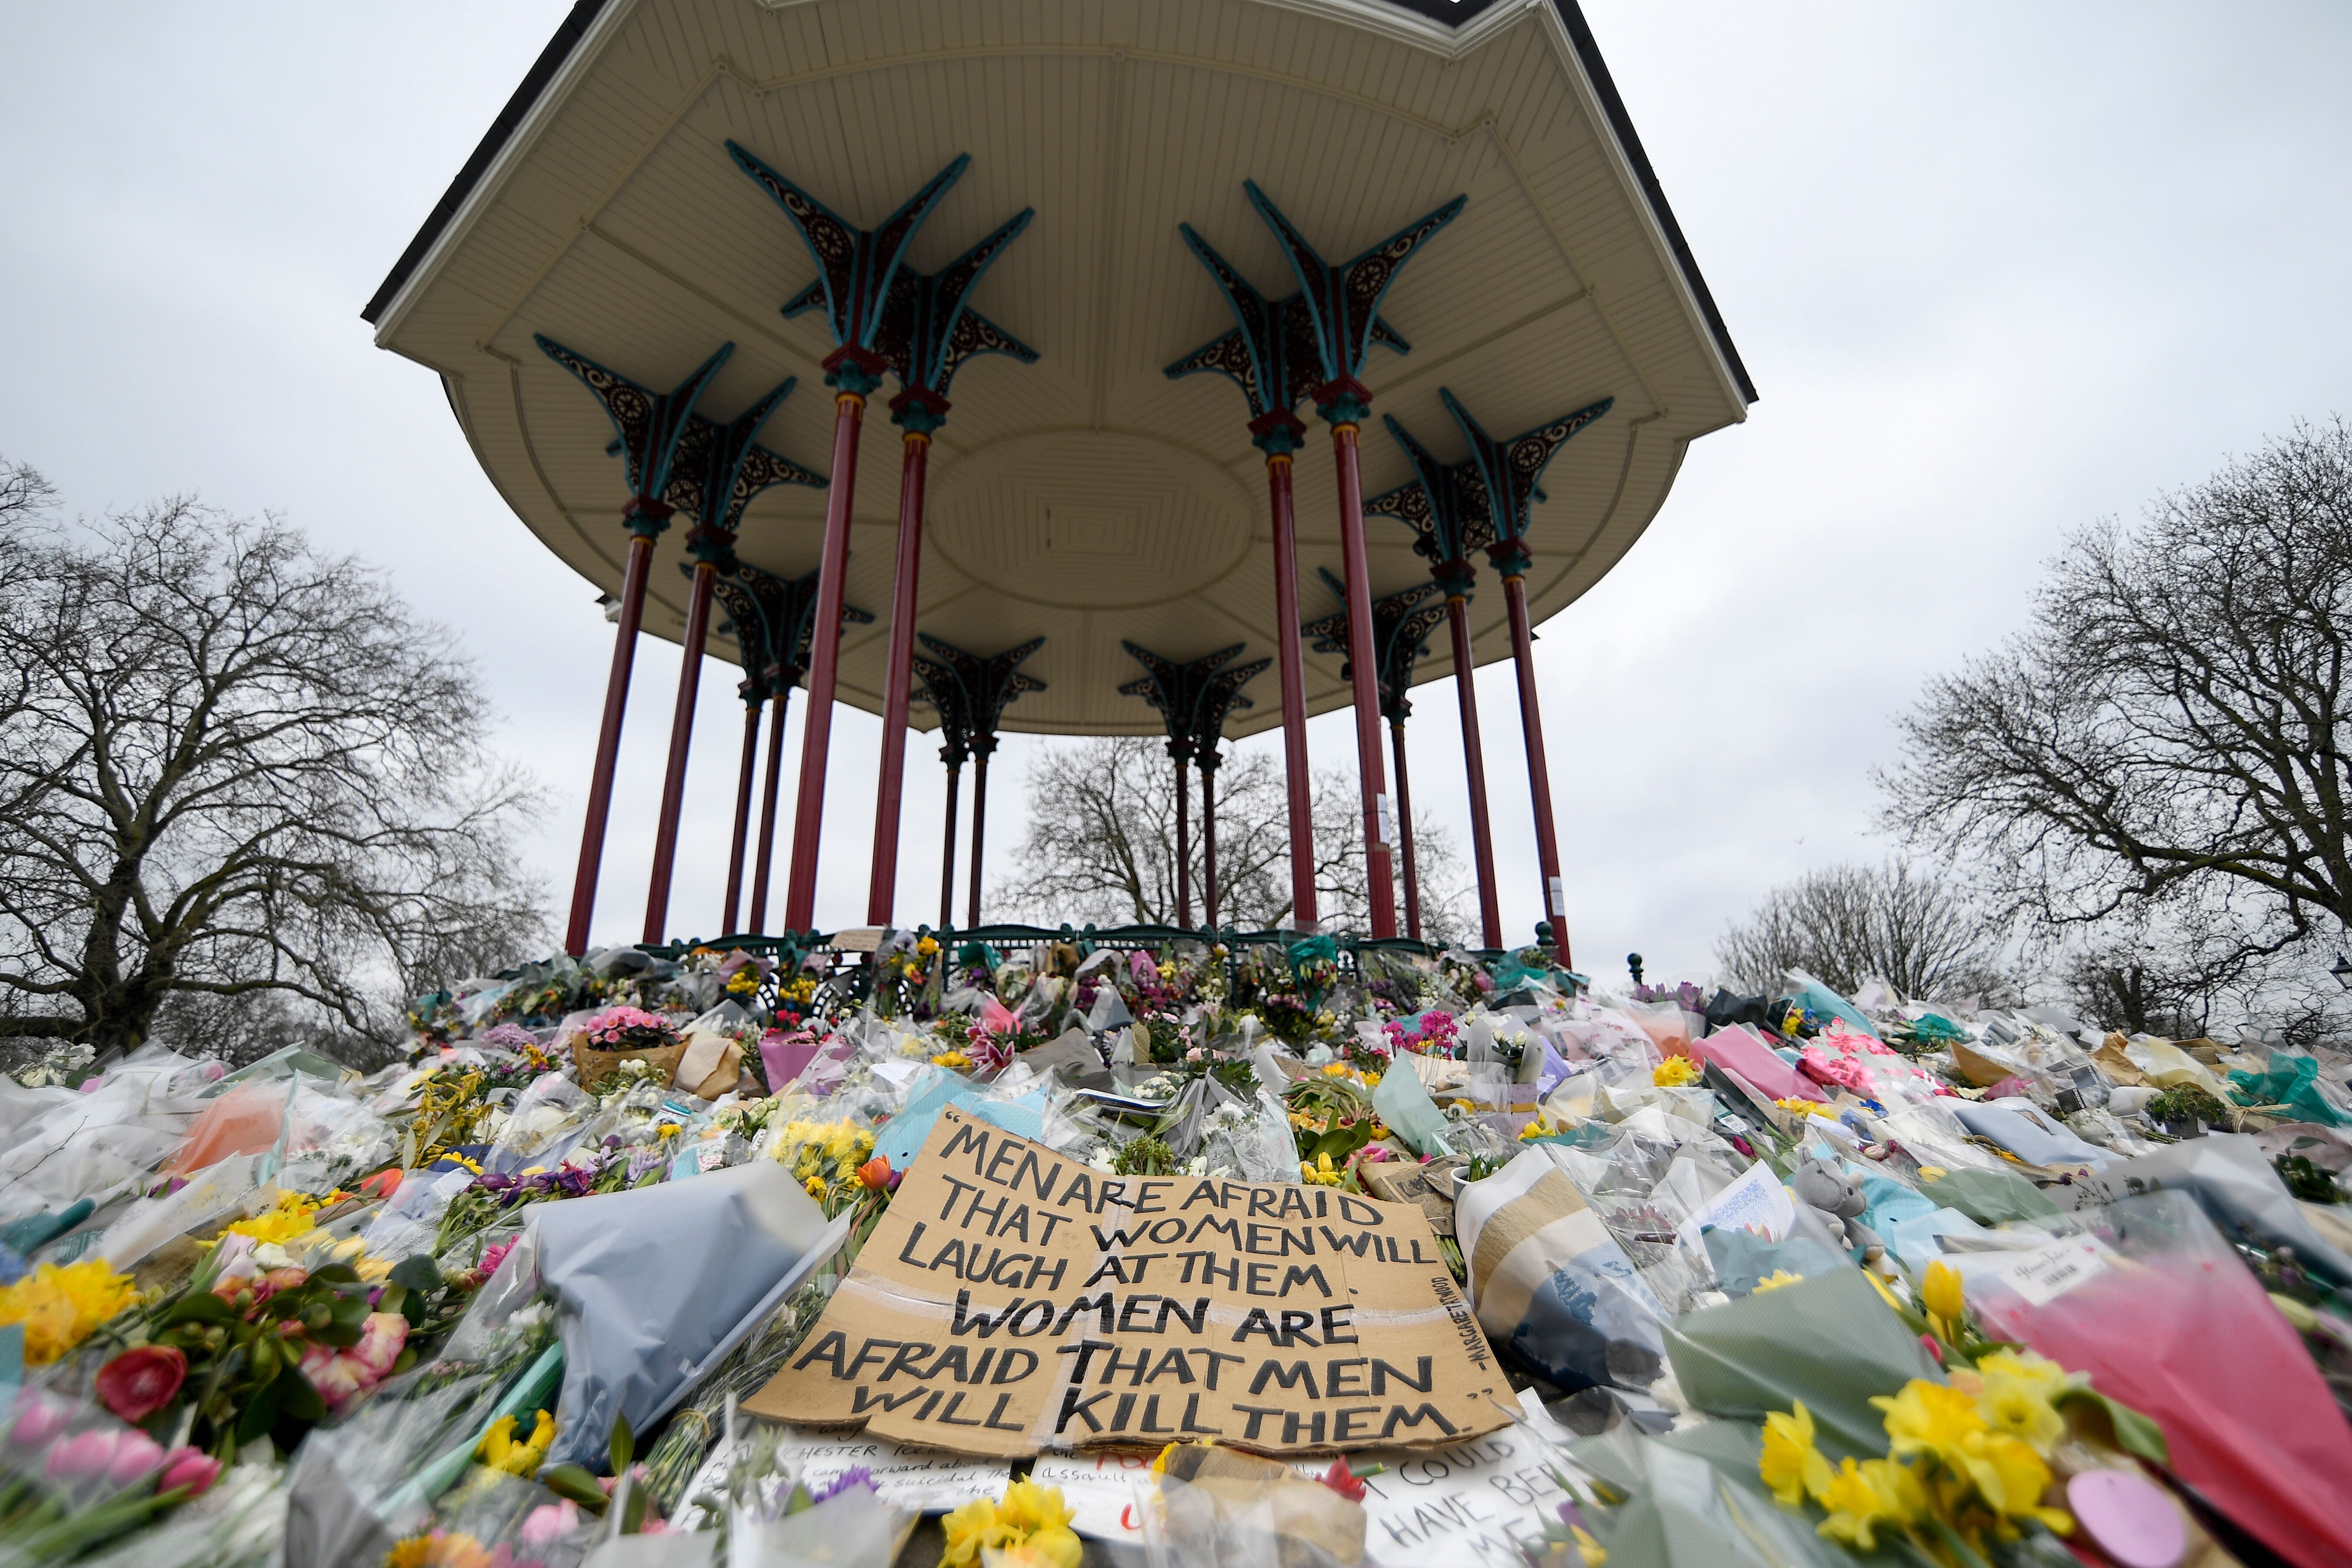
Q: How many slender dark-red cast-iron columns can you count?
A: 15